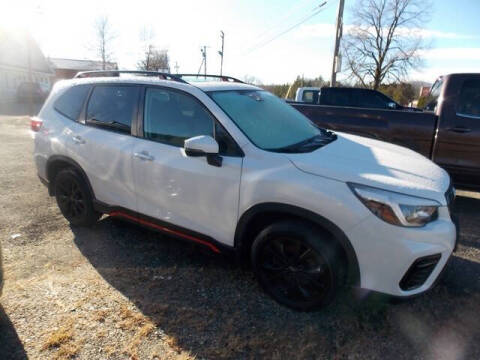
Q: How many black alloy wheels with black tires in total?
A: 2